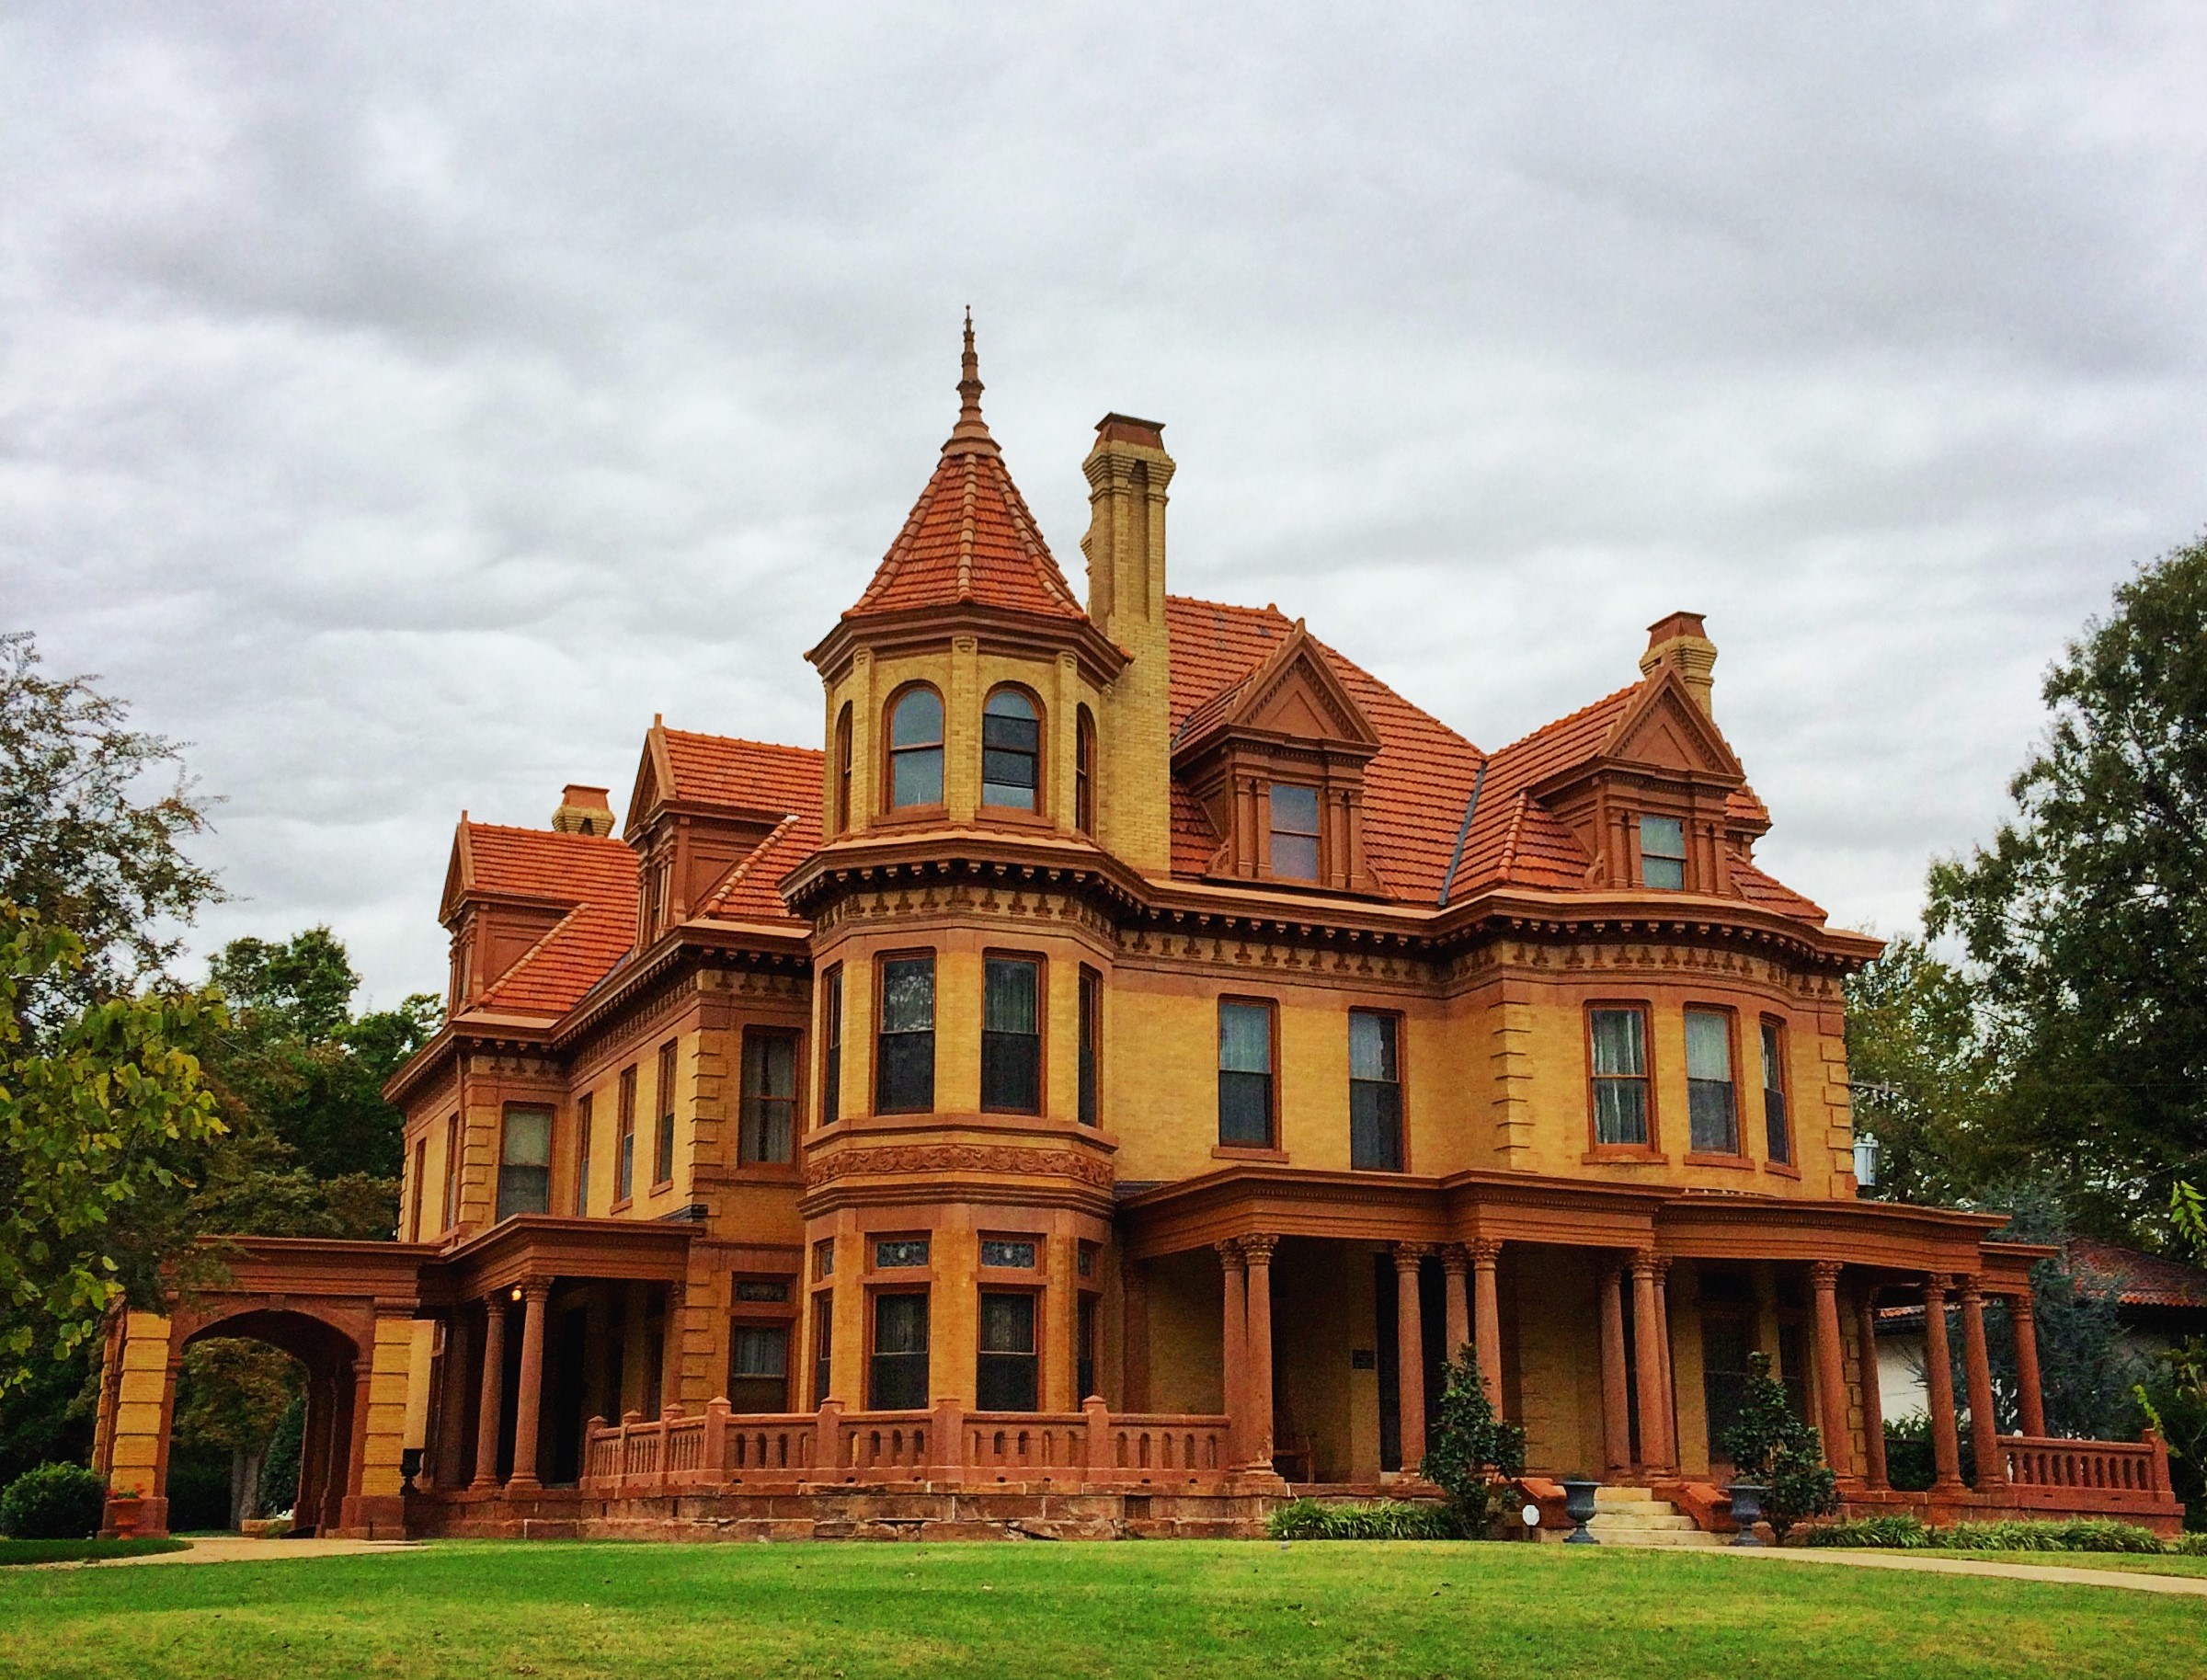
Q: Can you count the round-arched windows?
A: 4